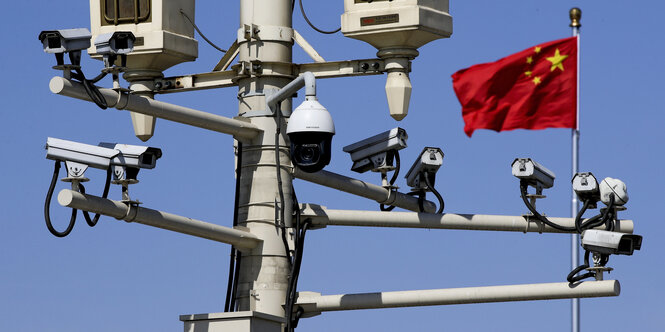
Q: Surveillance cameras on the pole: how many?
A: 11